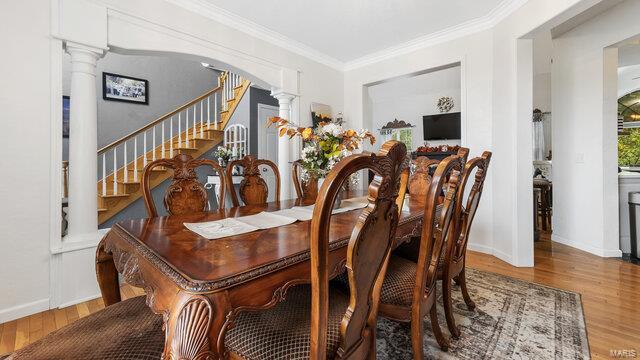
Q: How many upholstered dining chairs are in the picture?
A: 8